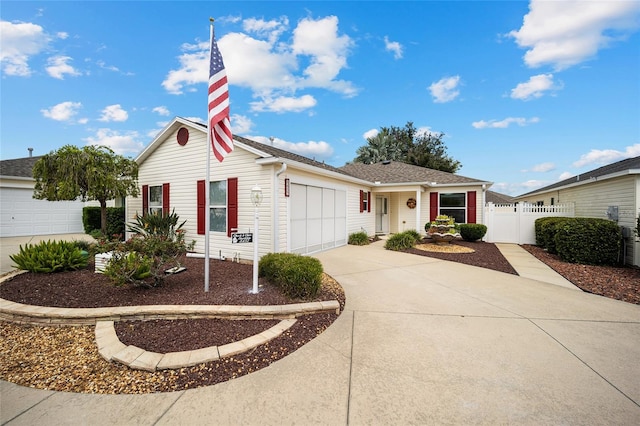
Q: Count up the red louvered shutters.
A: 8